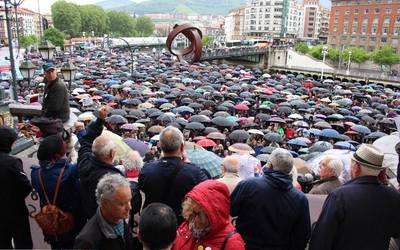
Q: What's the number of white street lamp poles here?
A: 2